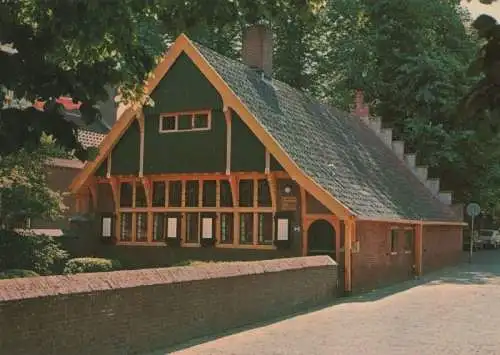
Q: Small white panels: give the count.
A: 4